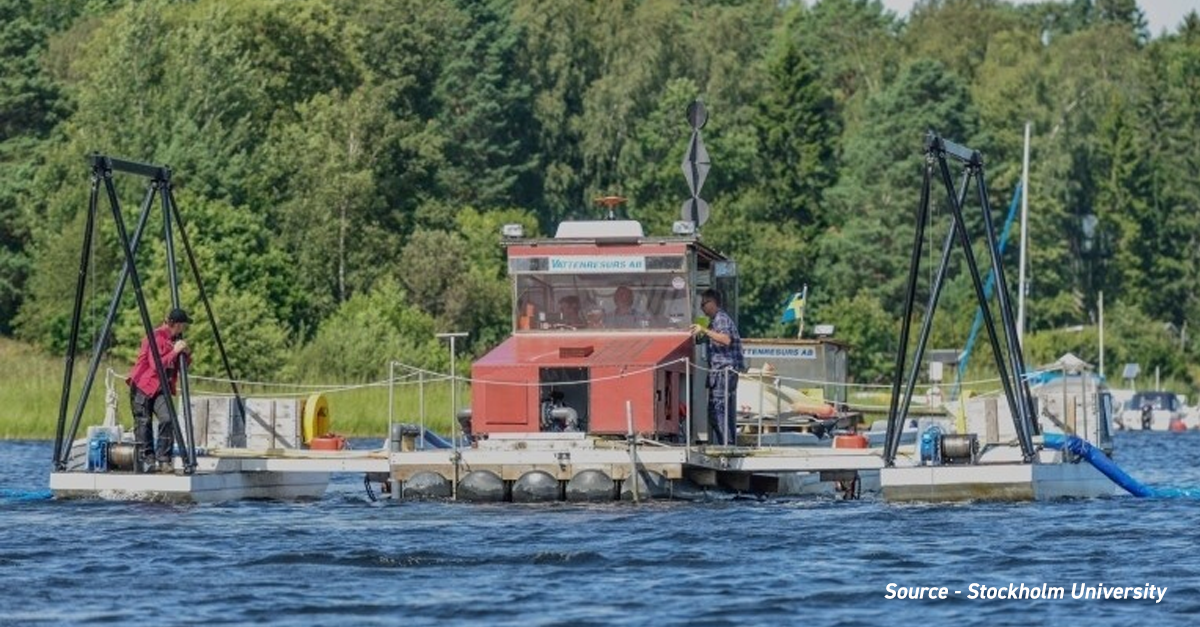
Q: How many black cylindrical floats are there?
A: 5